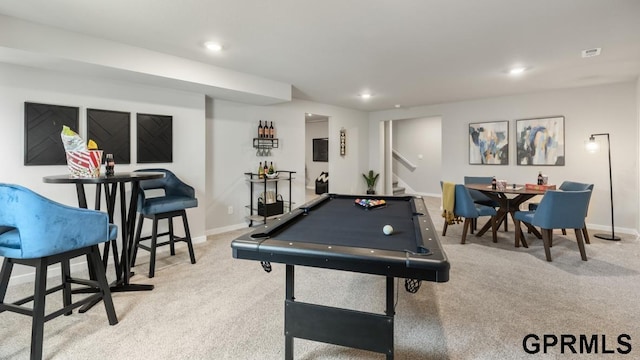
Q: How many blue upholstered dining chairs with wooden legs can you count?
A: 4